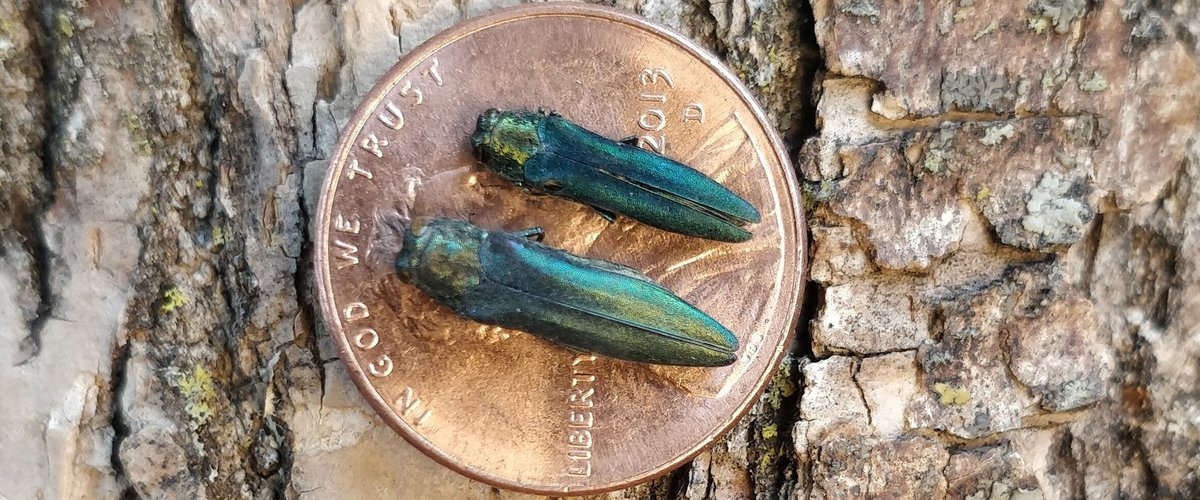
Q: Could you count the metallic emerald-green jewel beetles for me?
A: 2